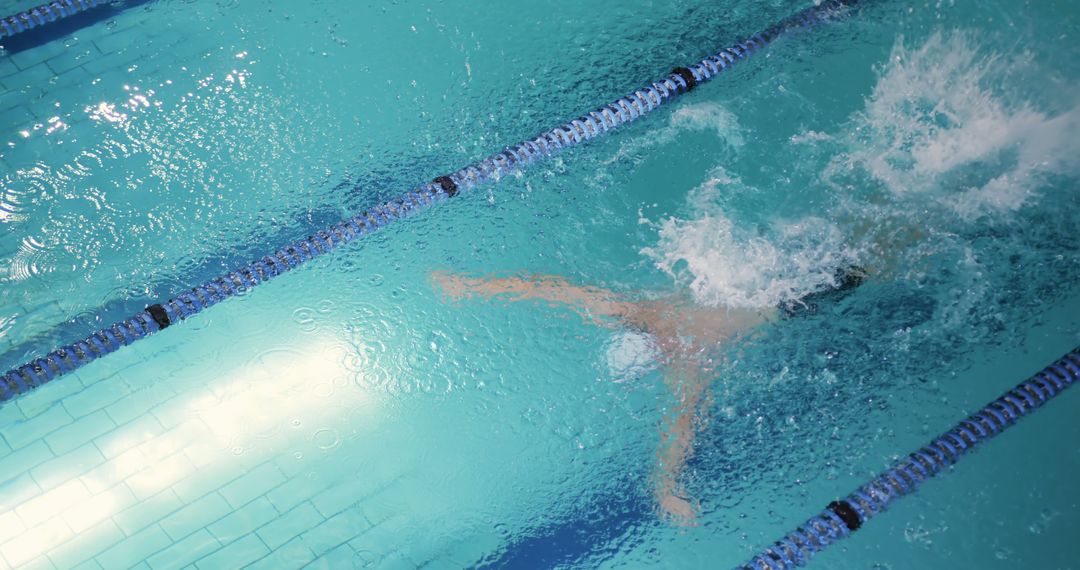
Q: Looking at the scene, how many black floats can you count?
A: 4